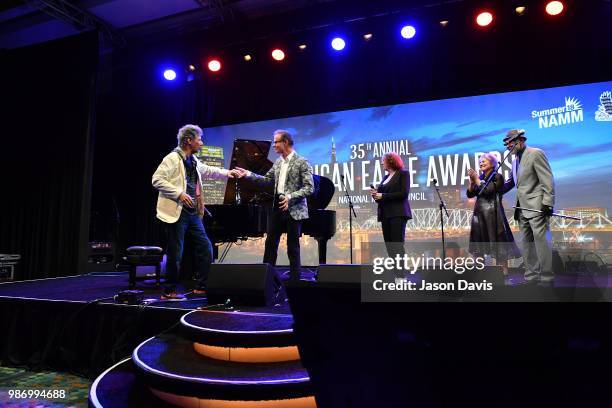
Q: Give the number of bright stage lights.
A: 7